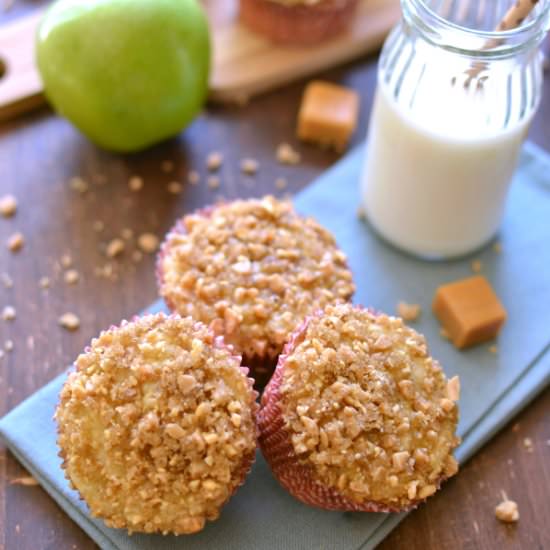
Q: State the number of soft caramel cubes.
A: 2